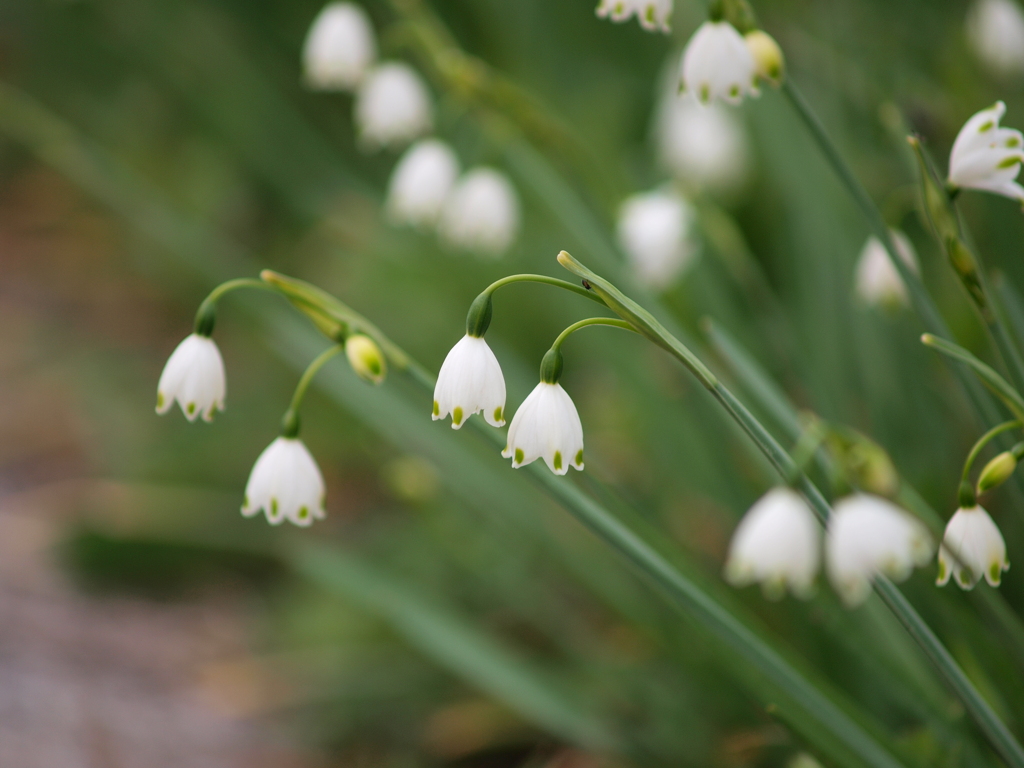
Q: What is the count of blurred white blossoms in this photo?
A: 10